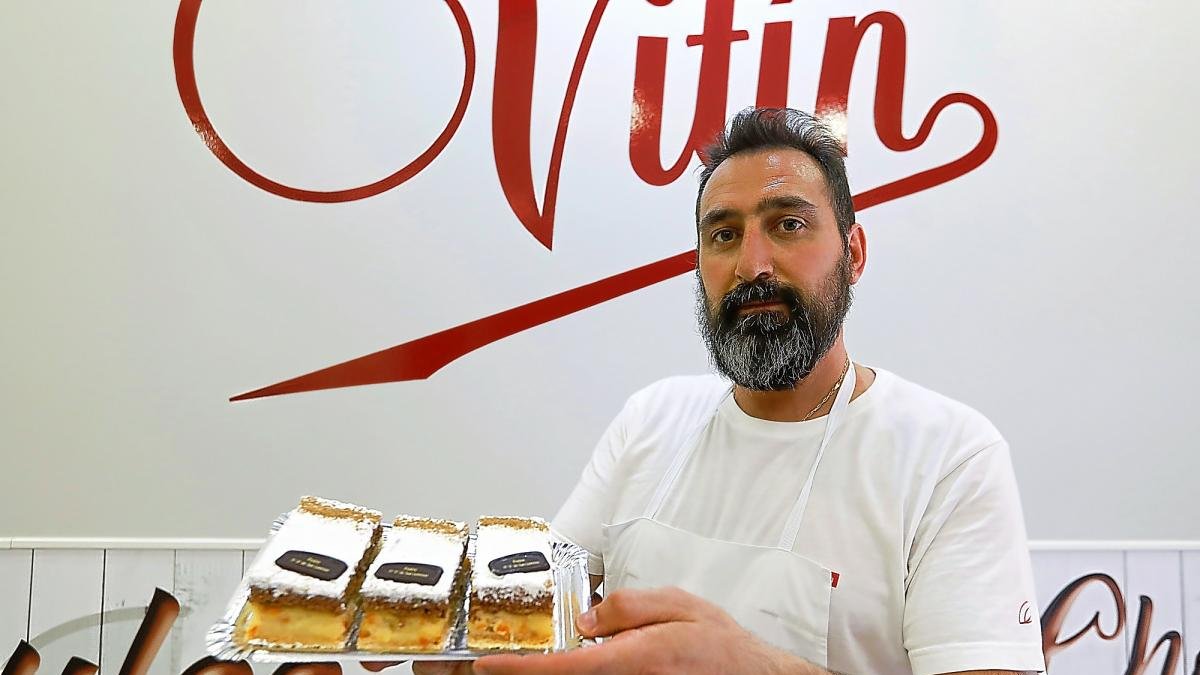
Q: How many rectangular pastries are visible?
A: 3